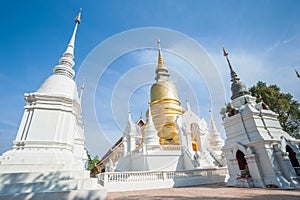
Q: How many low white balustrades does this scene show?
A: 1